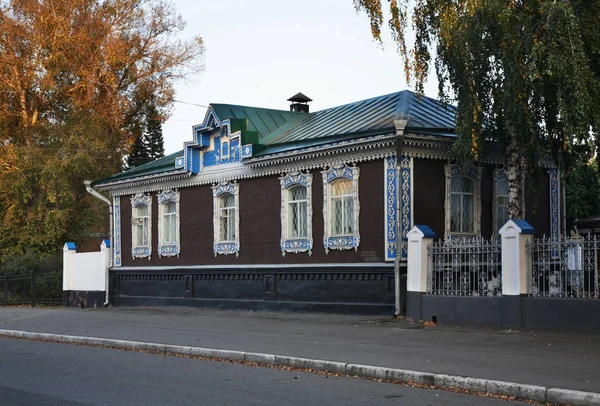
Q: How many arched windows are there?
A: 7